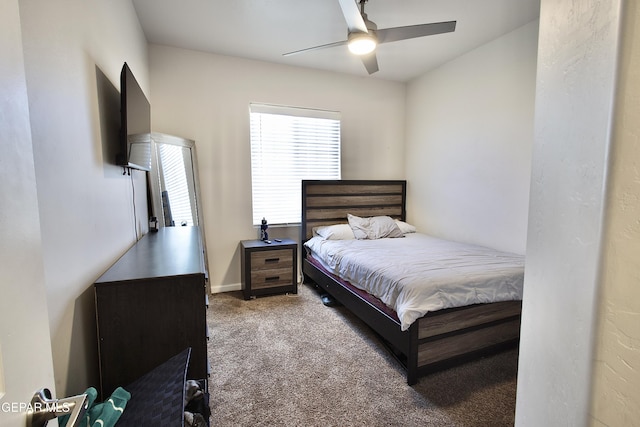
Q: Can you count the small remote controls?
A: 2